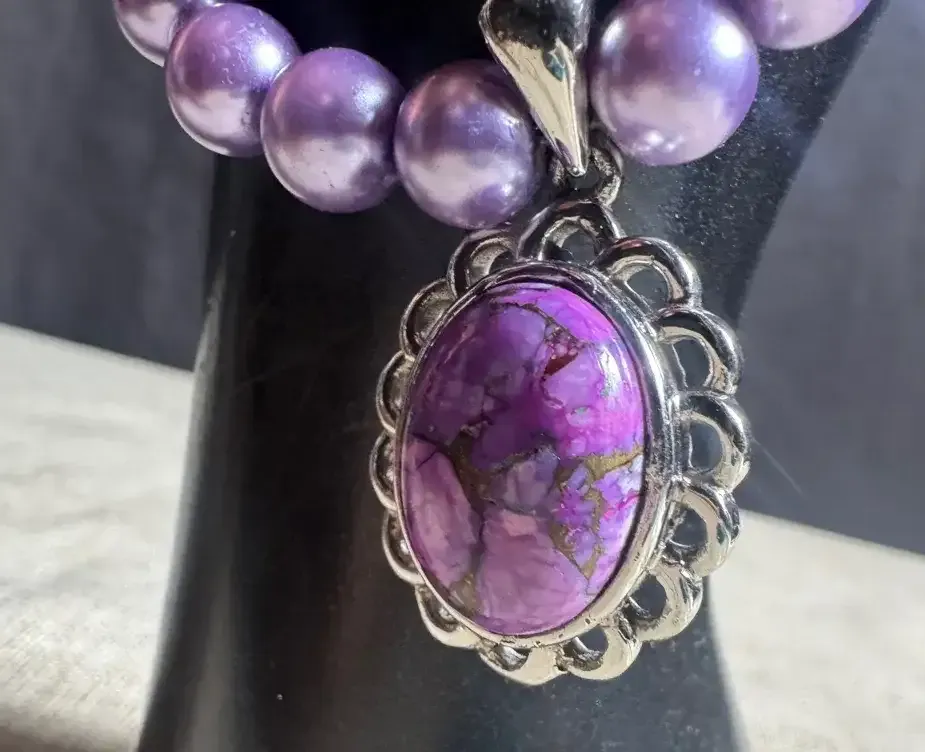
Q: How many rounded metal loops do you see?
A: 14